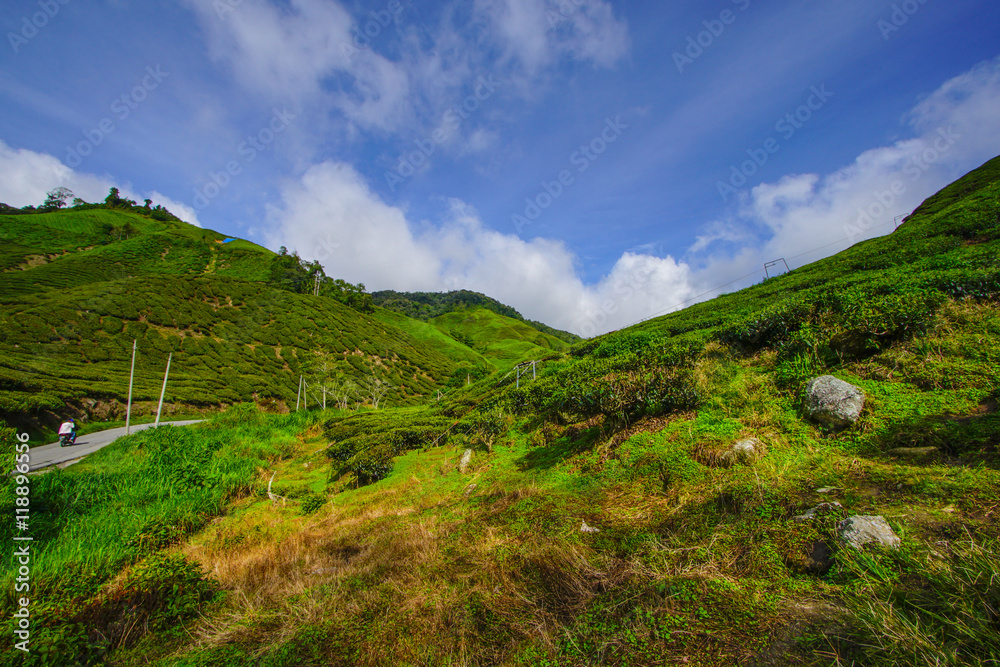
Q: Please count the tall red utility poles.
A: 0